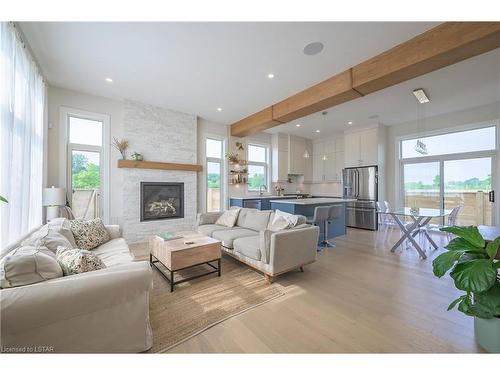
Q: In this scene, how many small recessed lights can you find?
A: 6